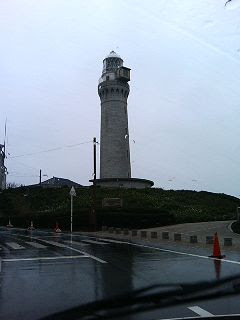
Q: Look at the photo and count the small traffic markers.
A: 4